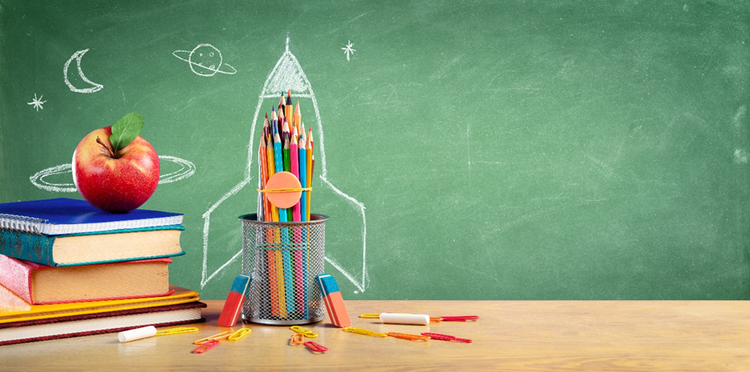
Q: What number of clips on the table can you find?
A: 13